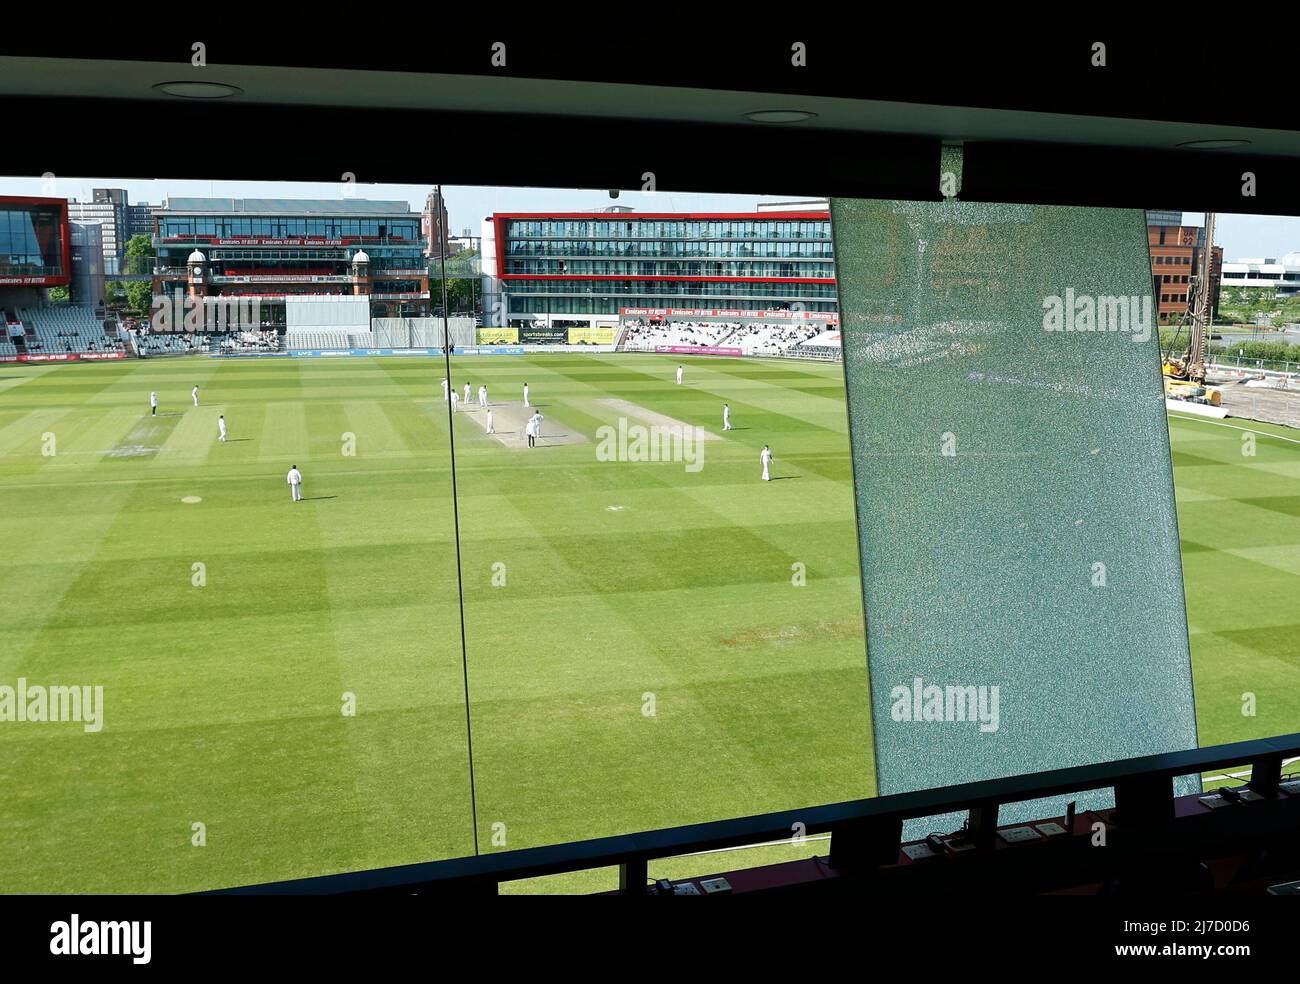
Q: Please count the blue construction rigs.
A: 0